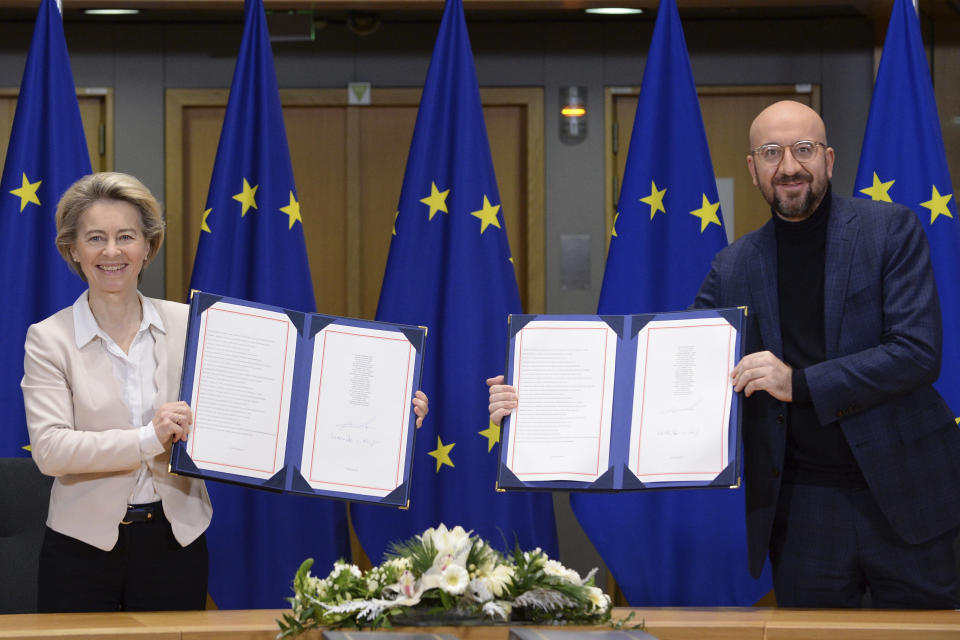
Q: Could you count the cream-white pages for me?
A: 4